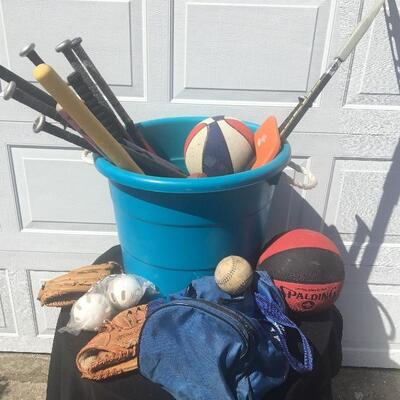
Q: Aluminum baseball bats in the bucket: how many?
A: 6